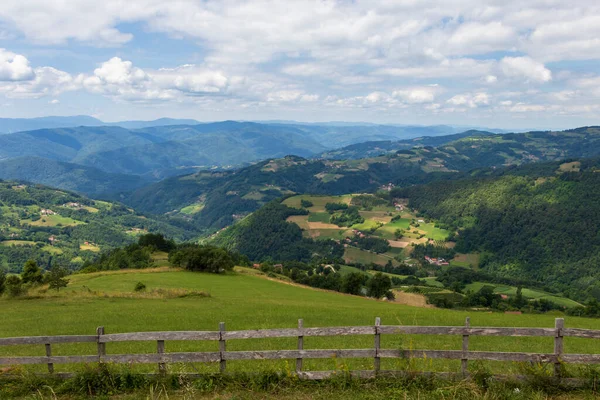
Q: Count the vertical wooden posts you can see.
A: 8